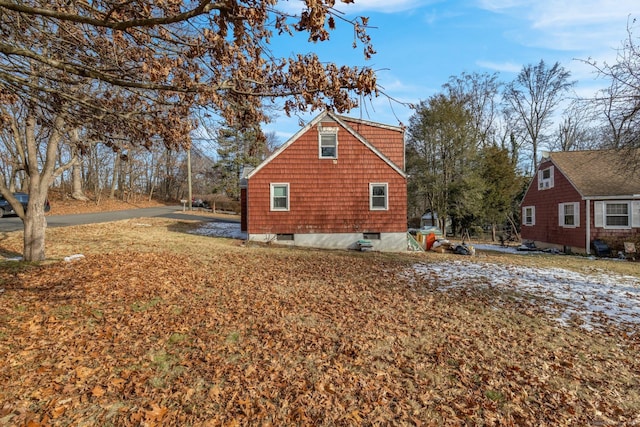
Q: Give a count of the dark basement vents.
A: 2